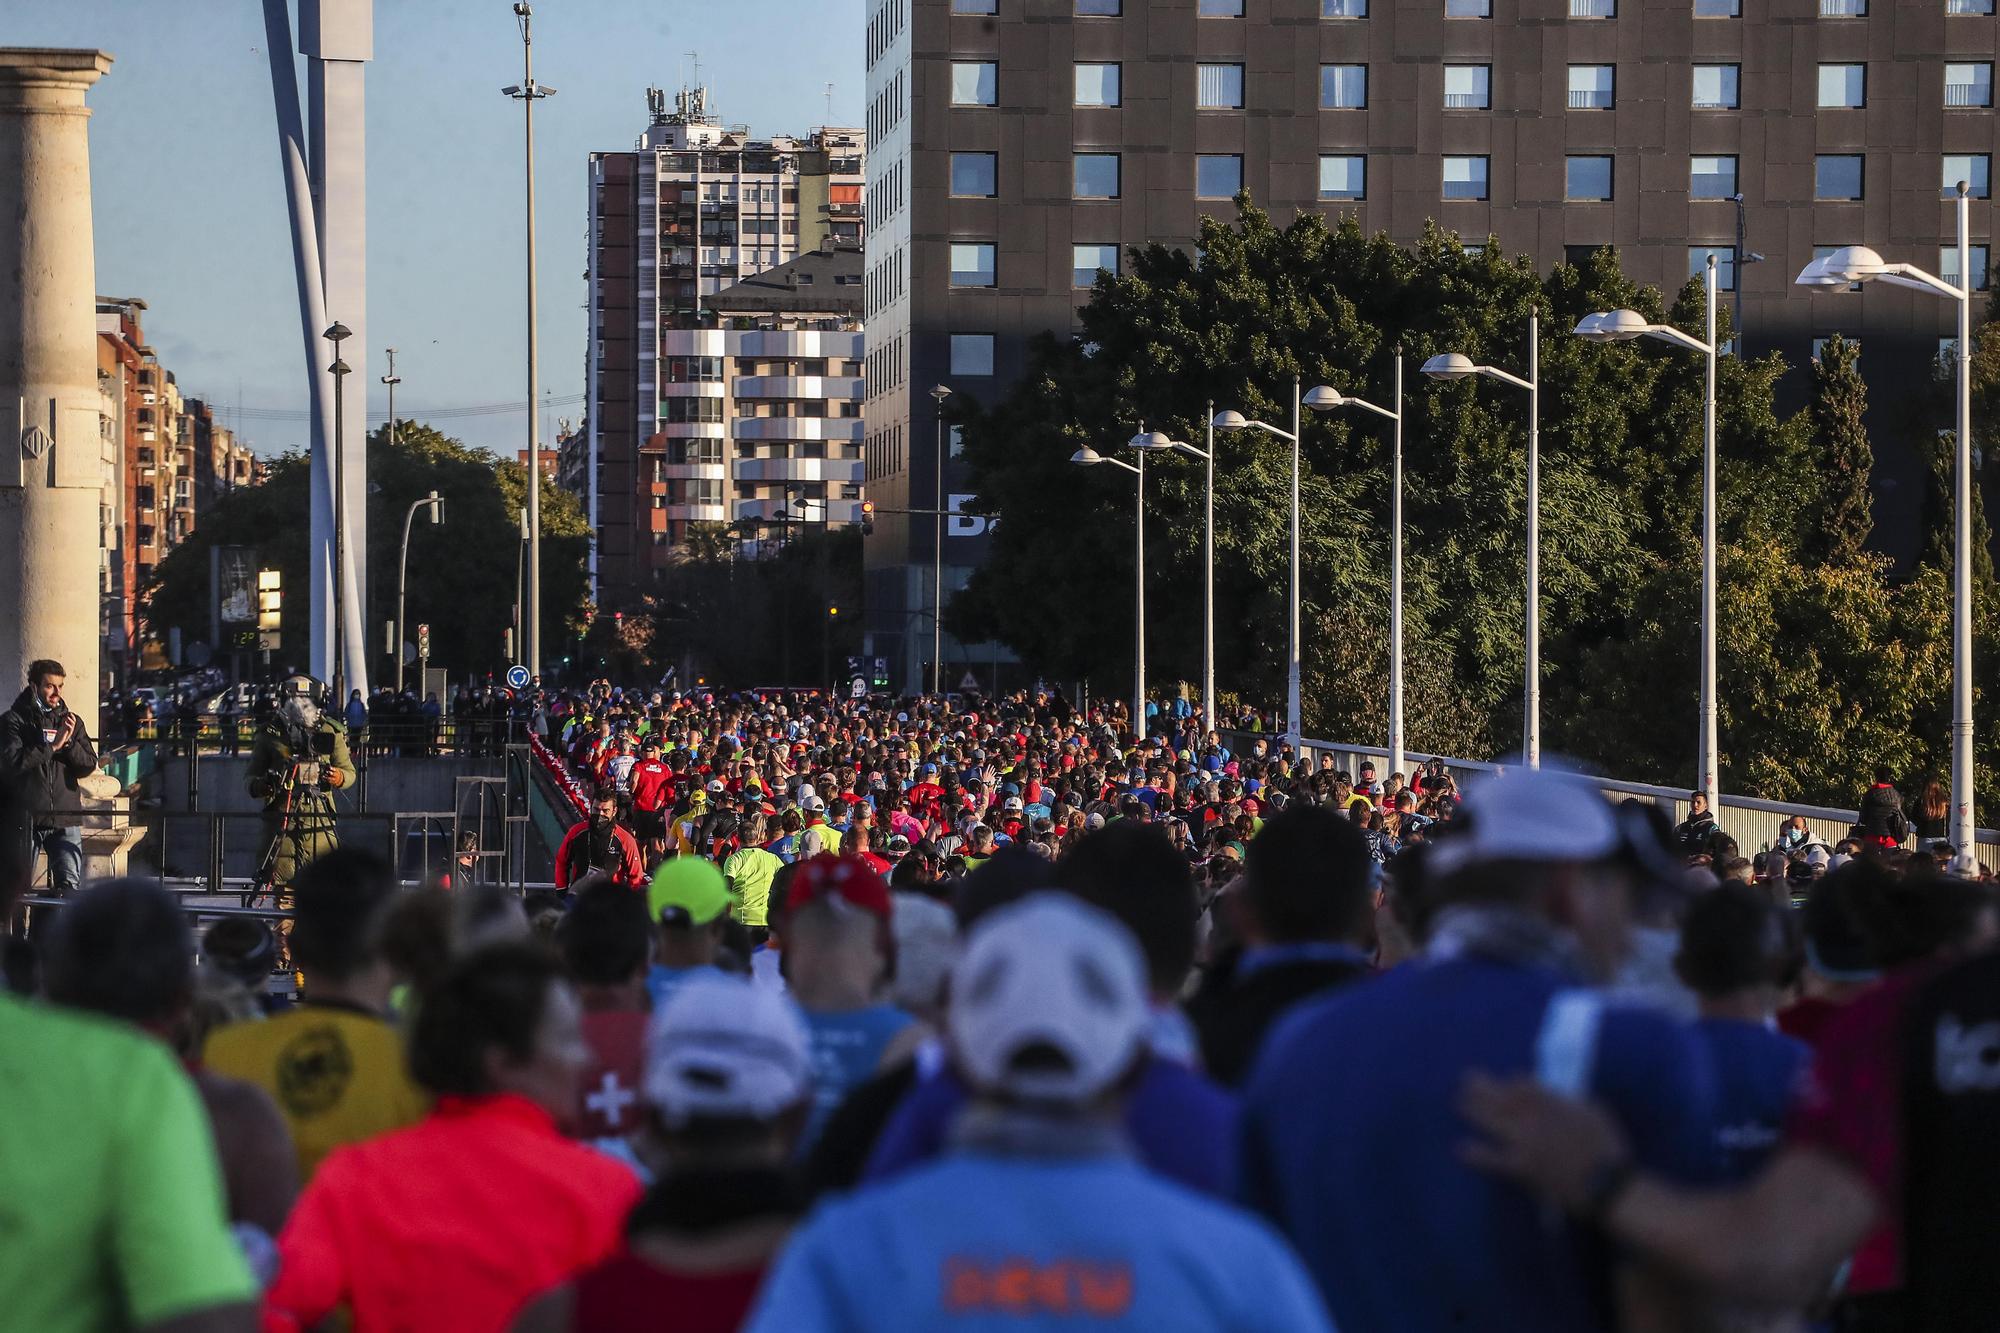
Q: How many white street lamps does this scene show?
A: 7